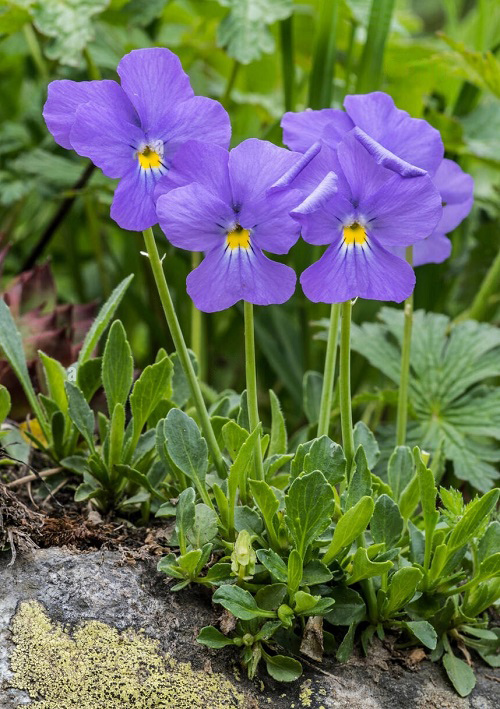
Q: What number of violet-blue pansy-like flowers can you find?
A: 5